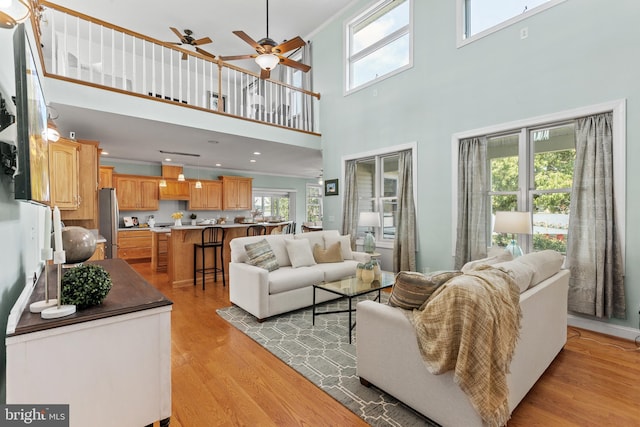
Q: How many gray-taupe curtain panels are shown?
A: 4